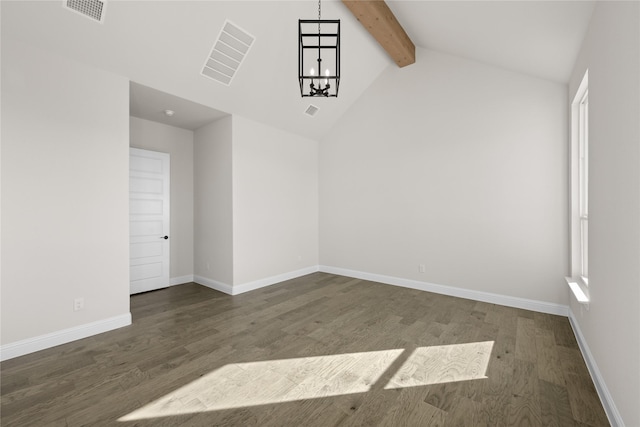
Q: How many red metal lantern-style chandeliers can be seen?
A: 0